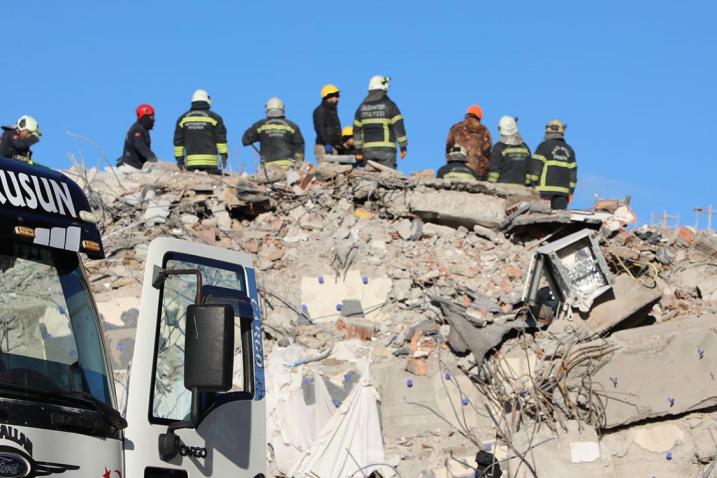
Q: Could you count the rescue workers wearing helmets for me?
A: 11